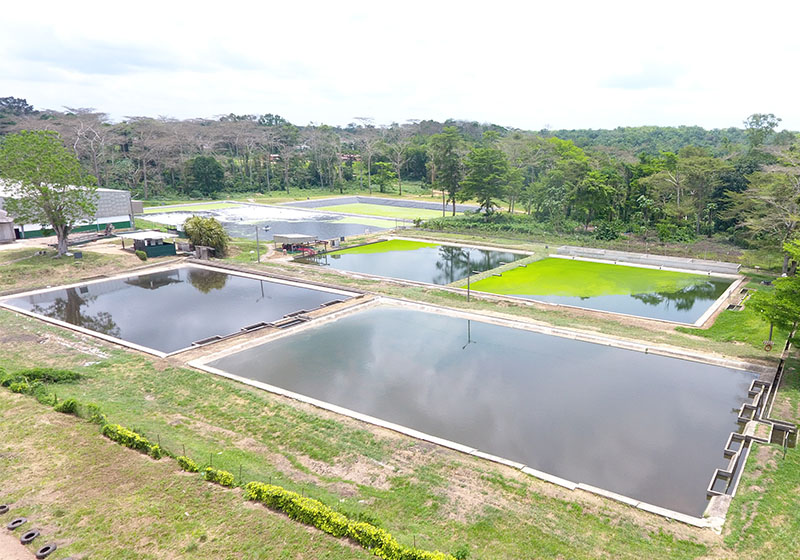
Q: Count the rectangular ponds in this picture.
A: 6